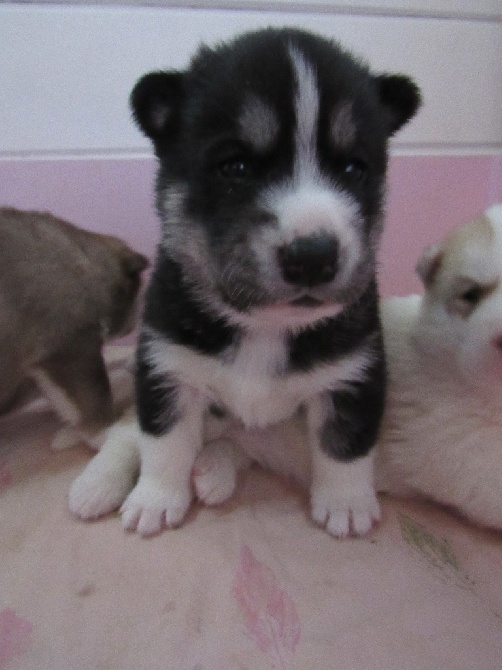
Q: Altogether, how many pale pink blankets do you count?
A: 1